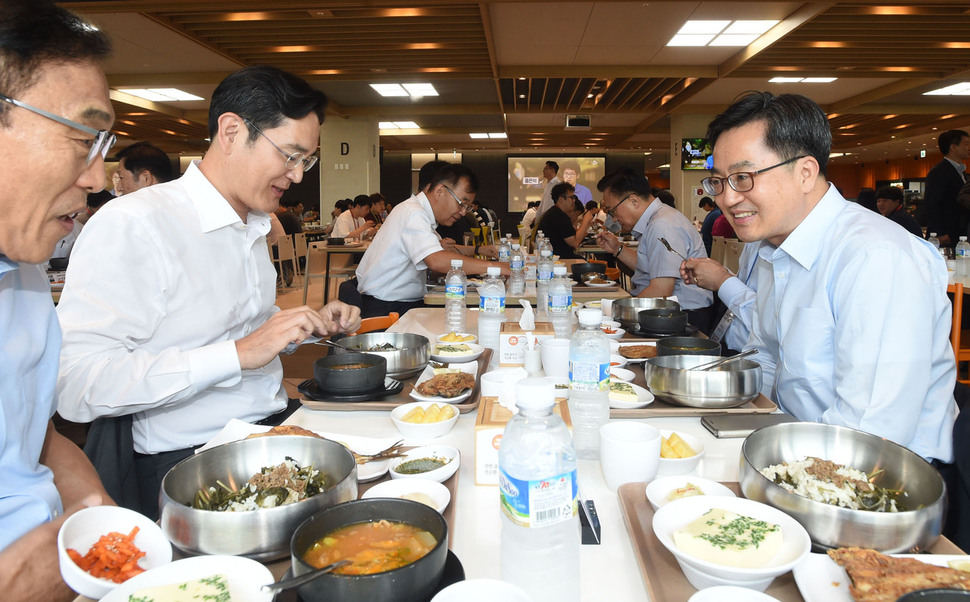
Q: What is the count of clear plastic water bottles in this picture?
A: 14